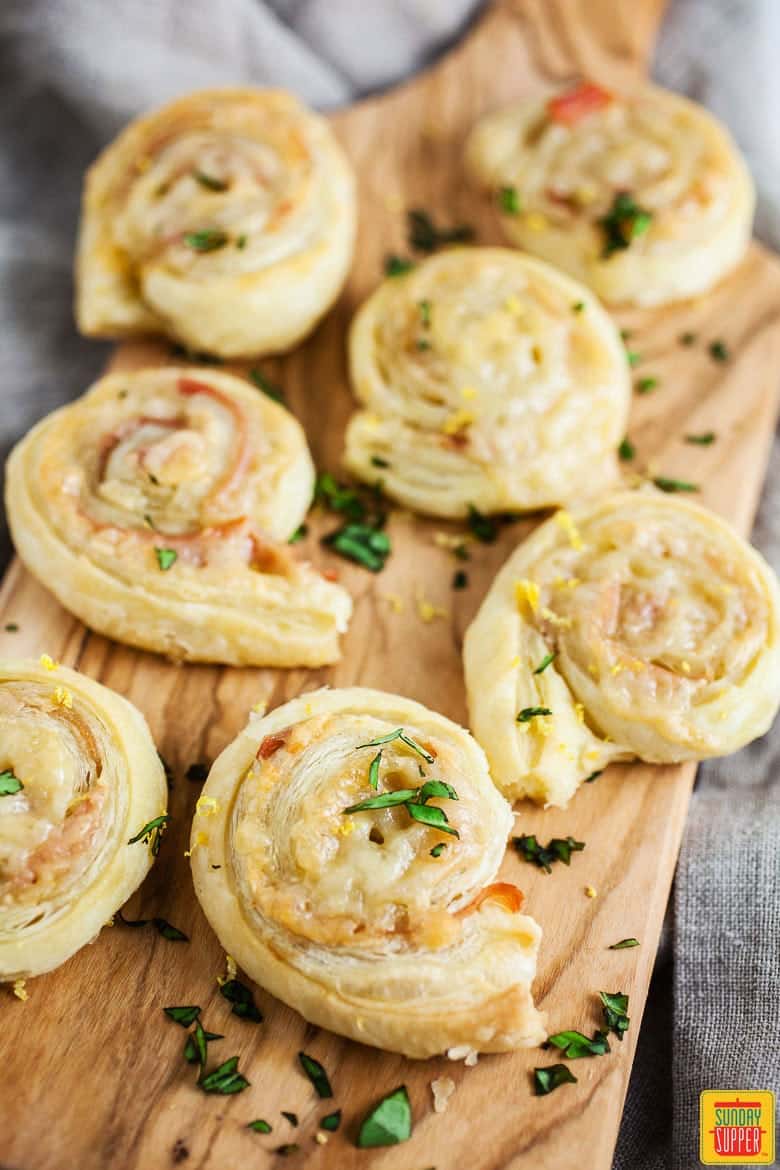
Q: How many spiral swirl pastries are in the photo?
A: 7